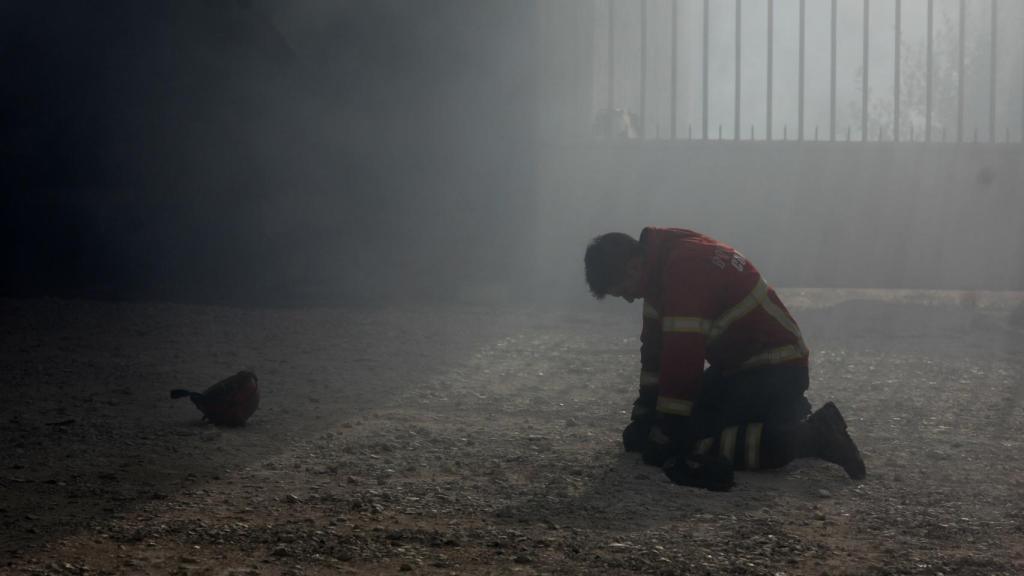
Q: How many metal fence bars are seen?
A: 13